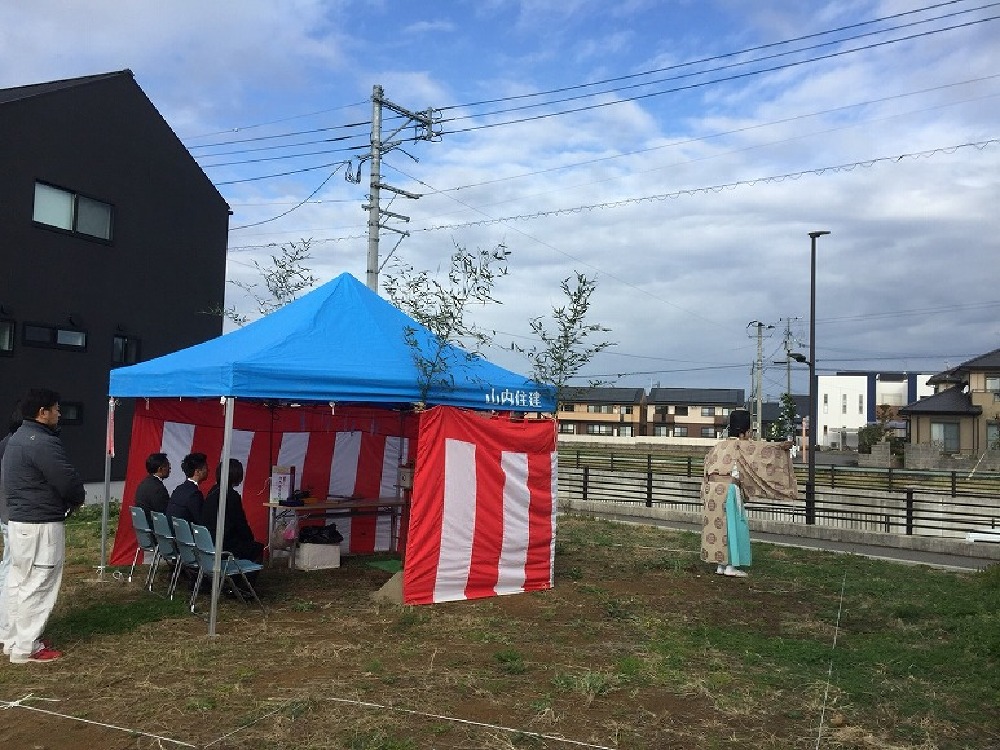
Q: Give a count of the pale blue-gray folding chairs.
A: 4